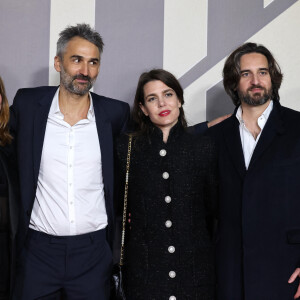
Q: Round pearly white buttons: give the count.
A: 7